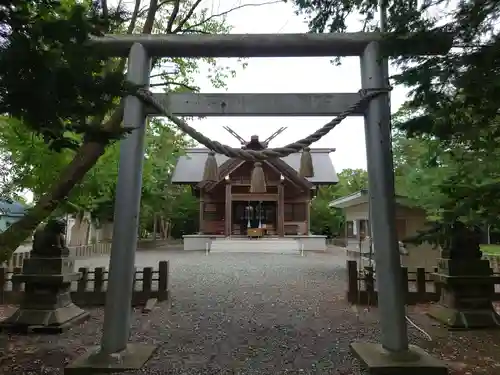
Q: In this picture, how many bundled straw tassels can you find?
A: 3